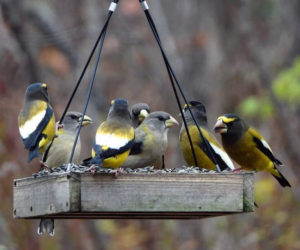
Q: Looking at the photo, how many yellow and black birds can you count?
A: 4